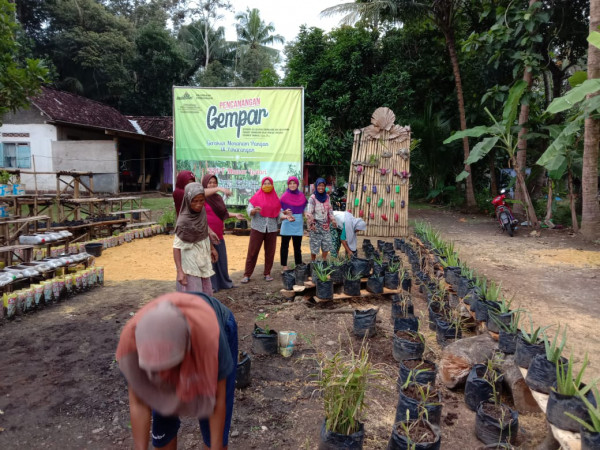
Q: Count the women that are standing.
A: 6